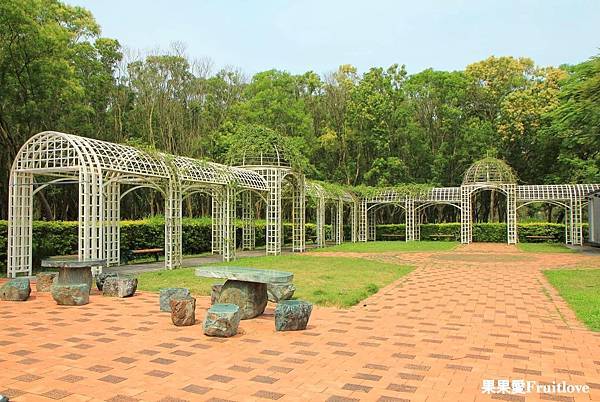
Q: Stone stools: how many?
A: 11